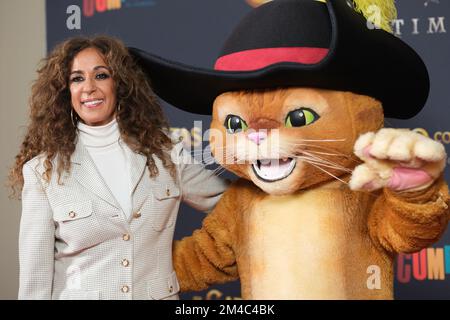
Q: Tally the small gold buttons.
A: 7